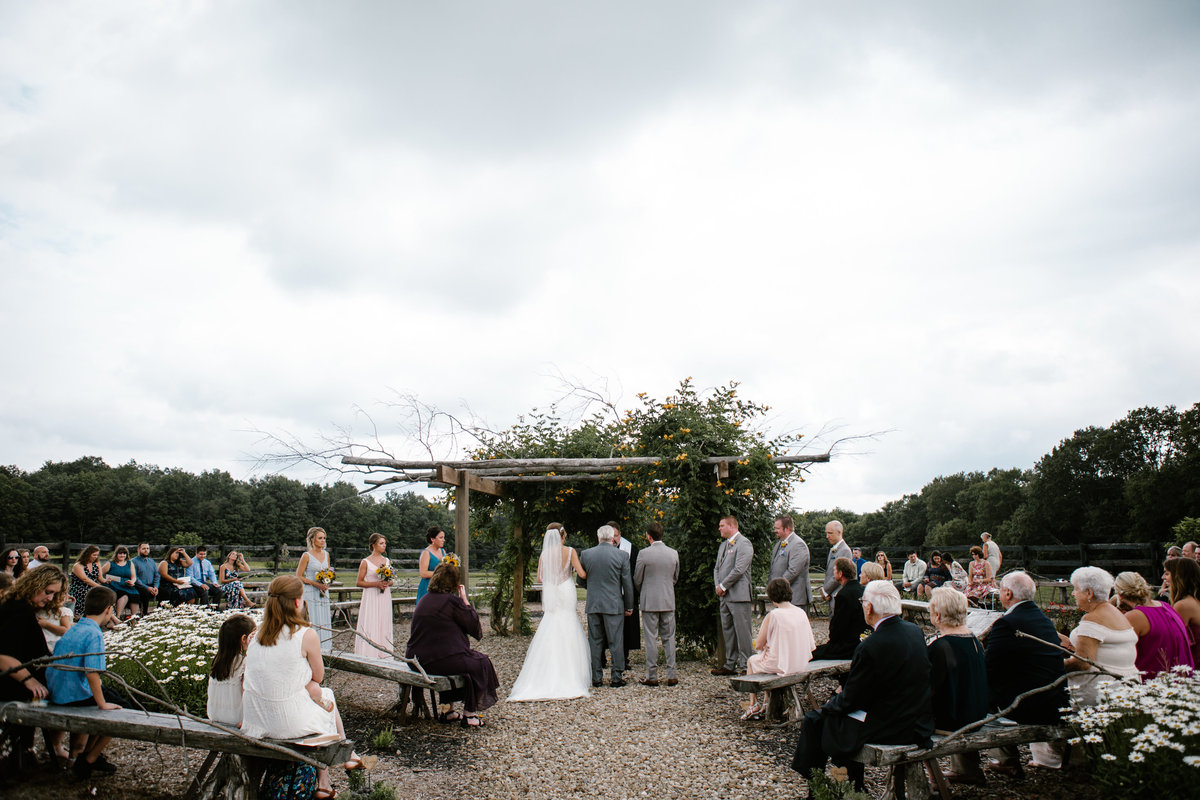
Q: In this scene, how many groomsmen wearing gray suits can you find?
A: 3